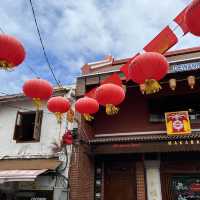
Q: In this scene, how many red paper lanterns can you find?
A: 7